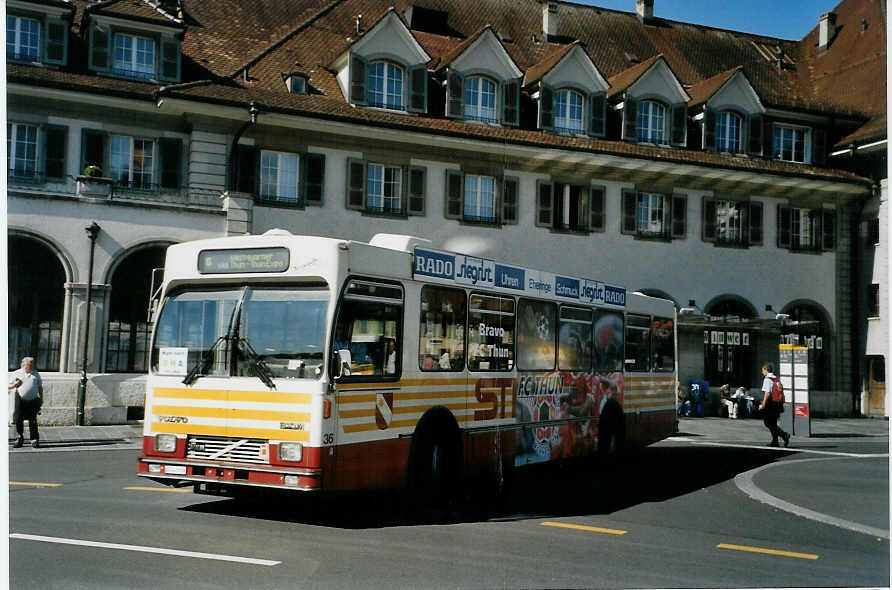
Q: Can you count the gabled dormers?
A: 5